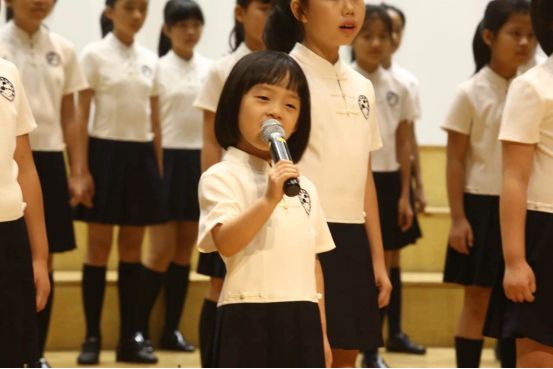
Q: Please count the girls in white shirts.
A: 11